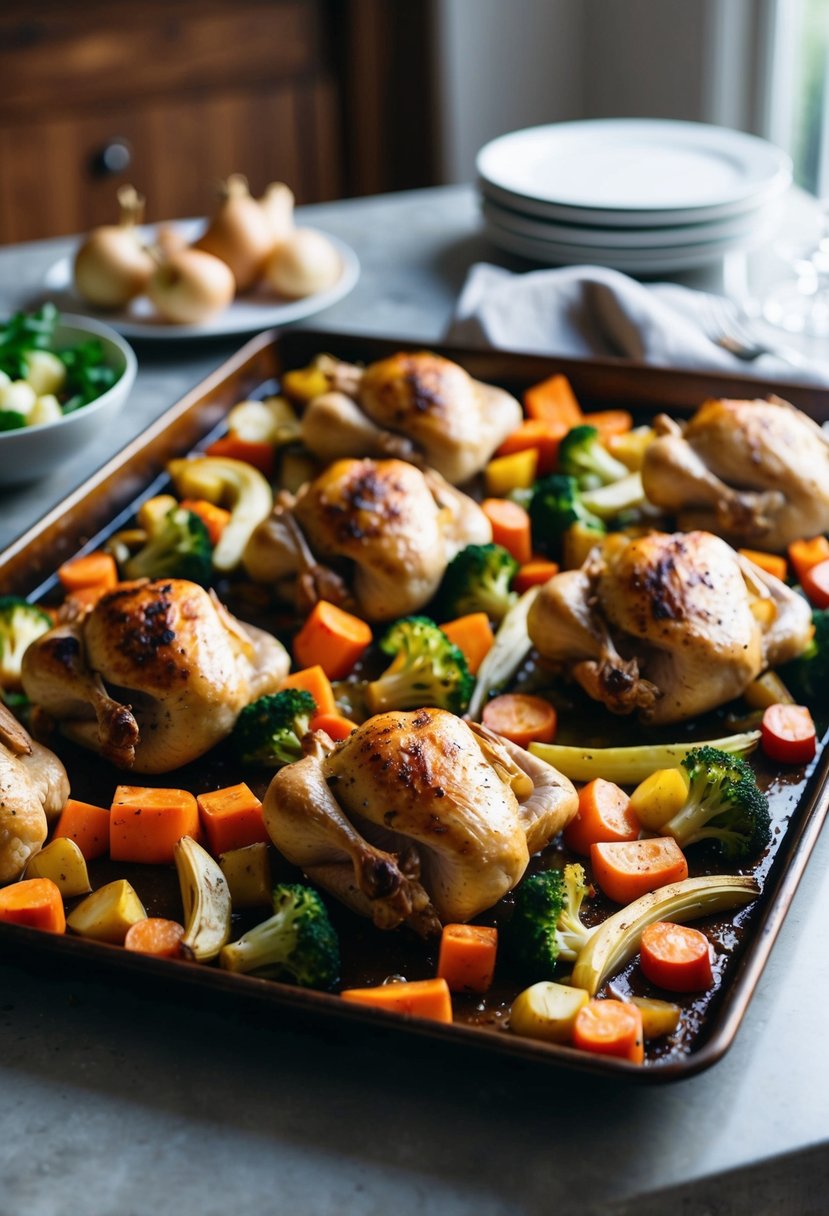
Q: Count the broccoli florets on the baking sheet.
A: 11